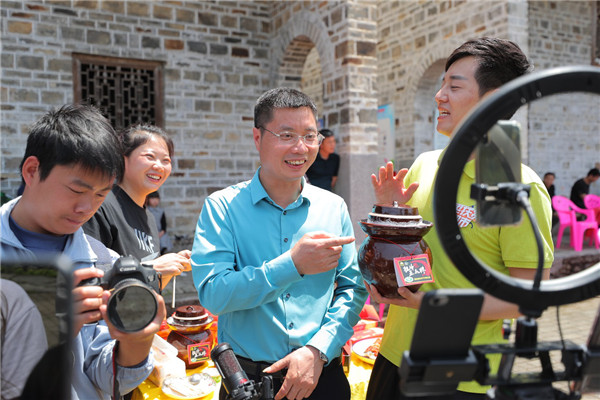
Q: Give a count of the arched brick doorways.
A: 2